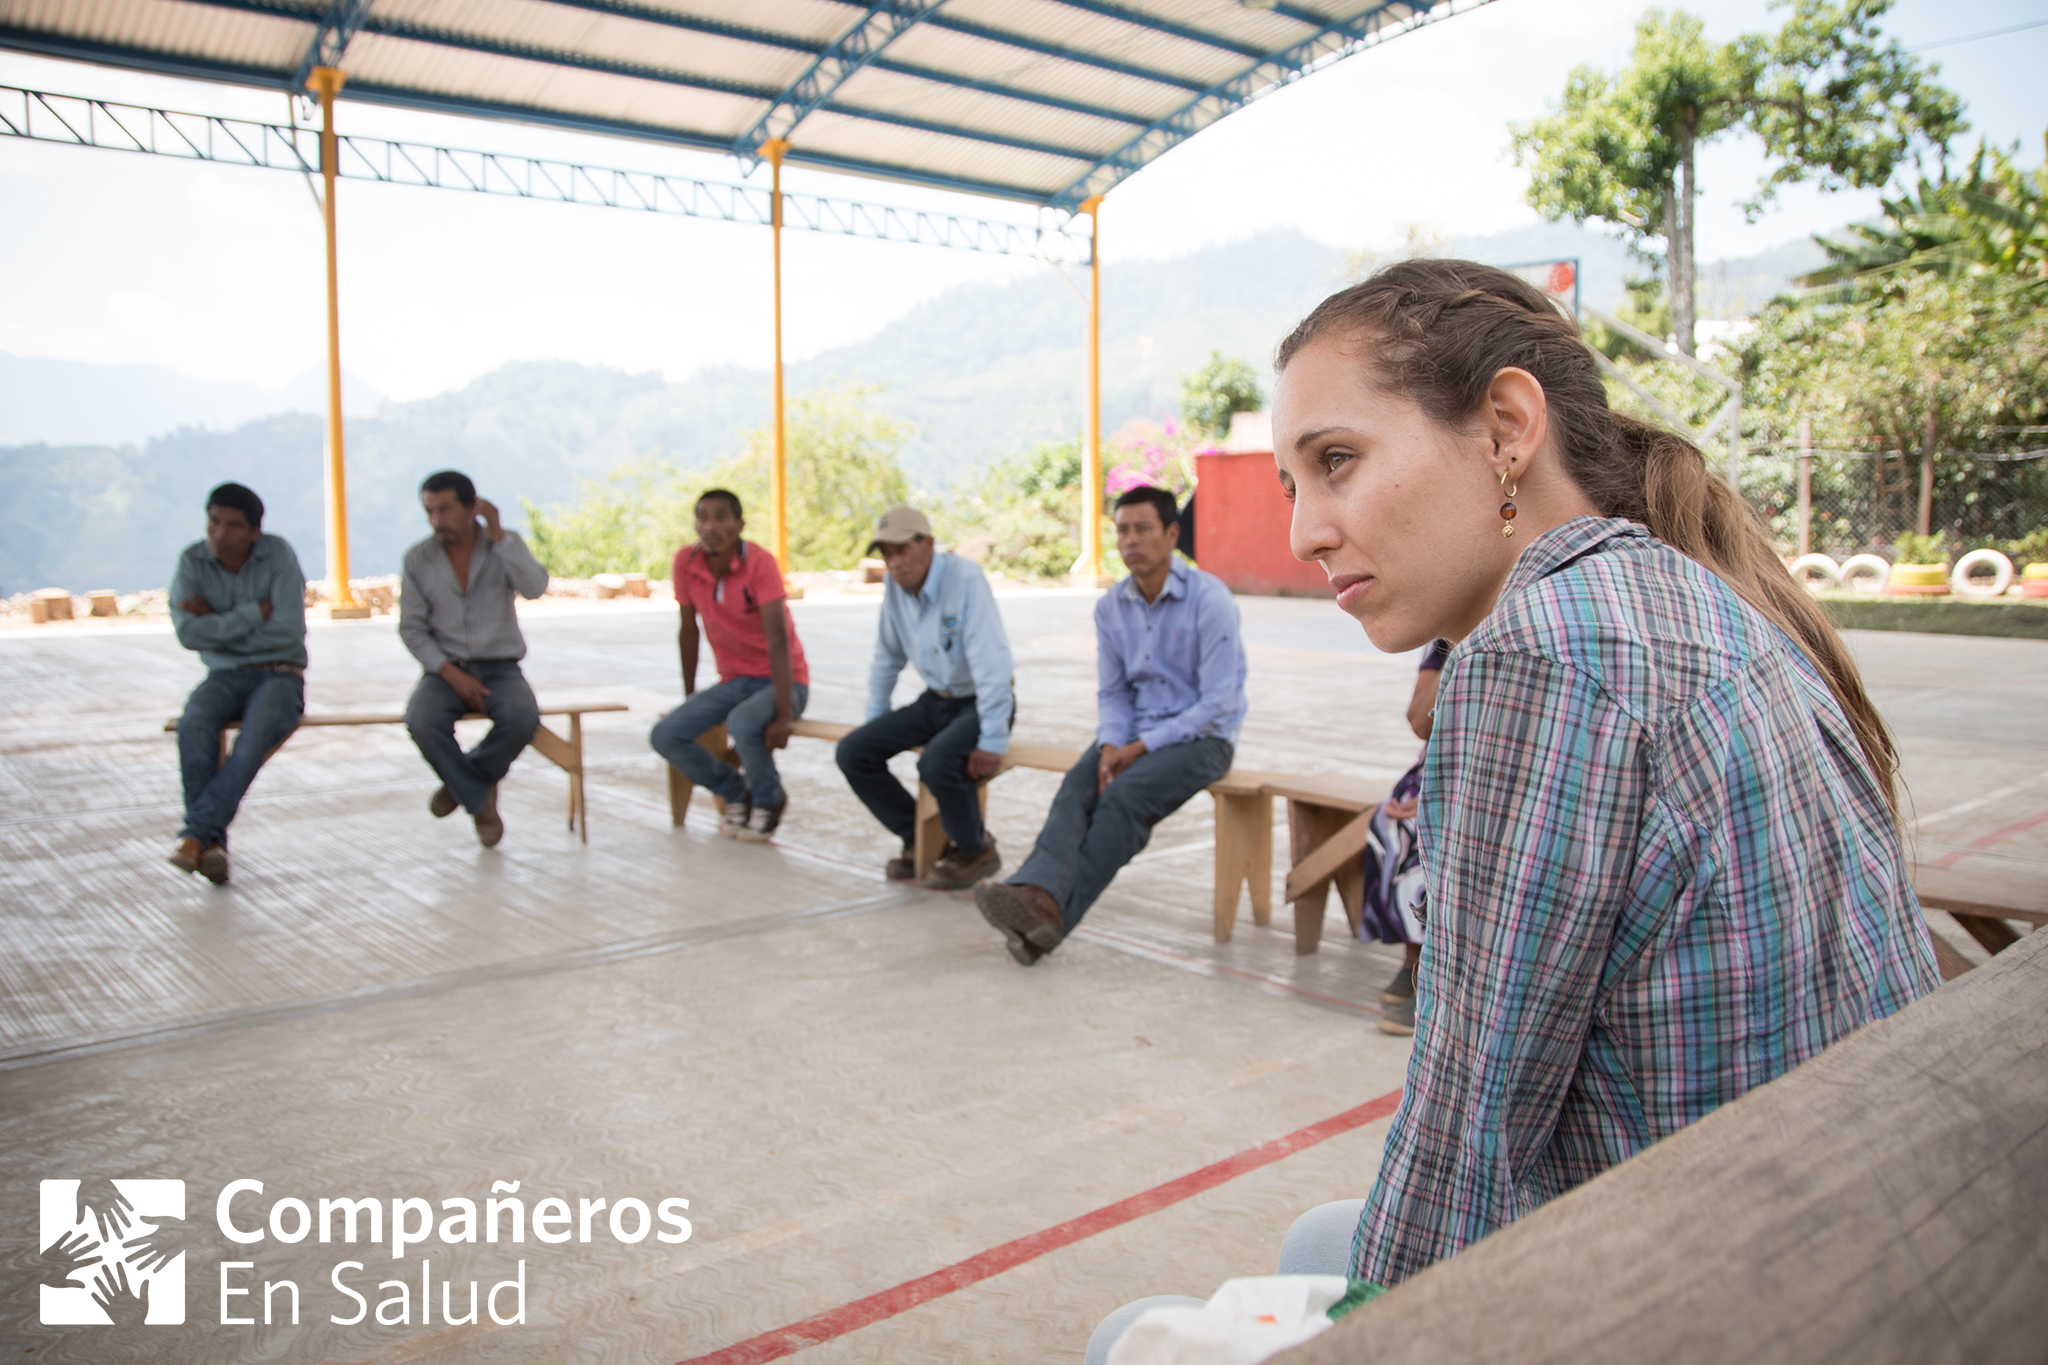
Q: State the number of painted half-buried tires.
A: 3